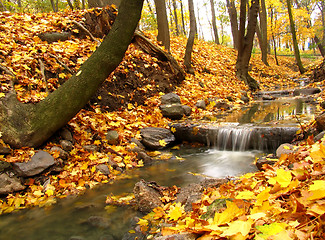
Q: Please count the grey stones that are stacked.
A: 2